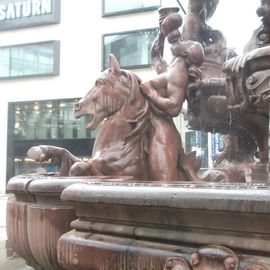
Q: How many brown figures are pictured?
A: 2